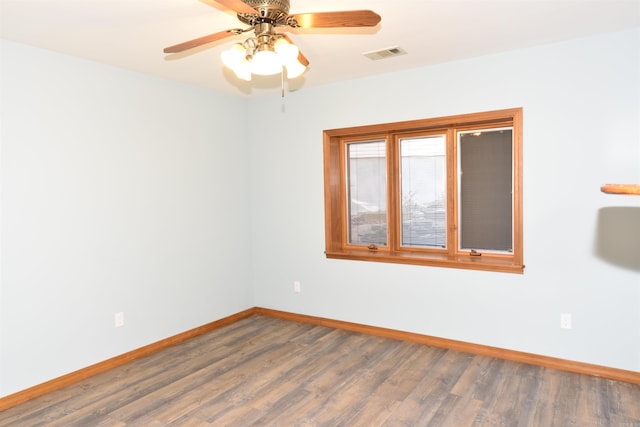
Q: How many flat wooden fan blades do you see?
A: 4